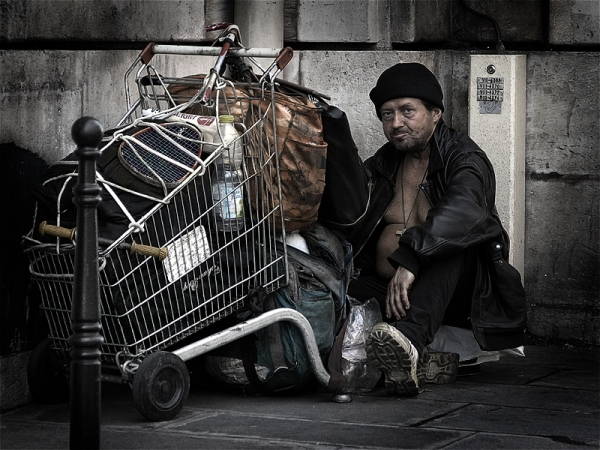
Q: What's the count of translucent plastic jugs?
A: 1